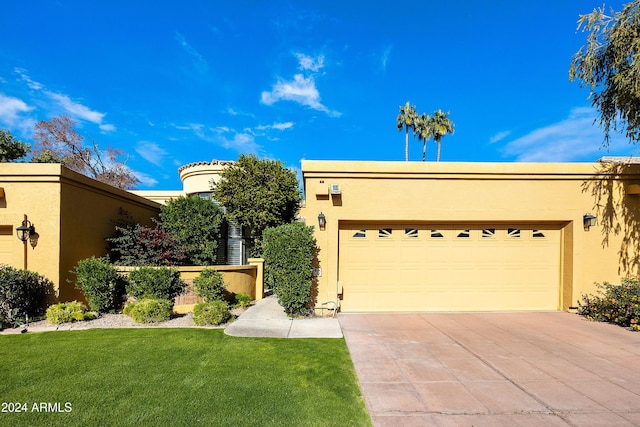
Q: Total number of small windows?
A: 8